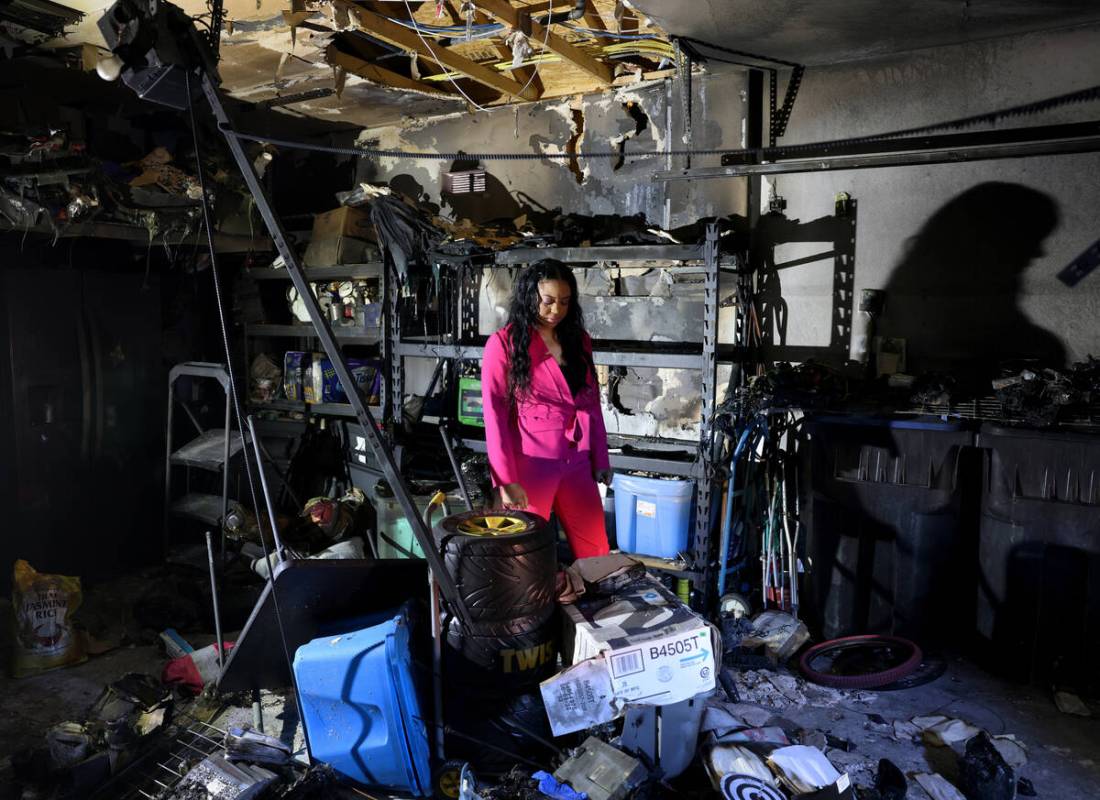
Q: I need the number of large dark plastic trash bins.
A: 2